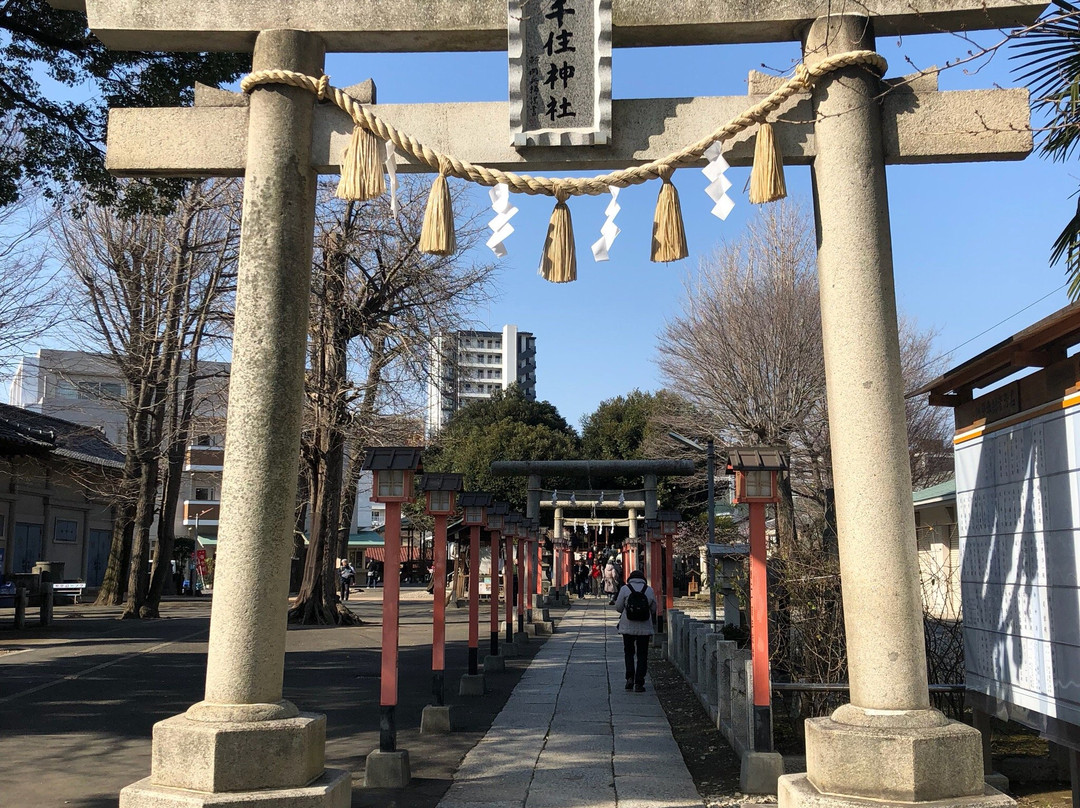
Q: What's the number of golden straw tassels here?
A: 5